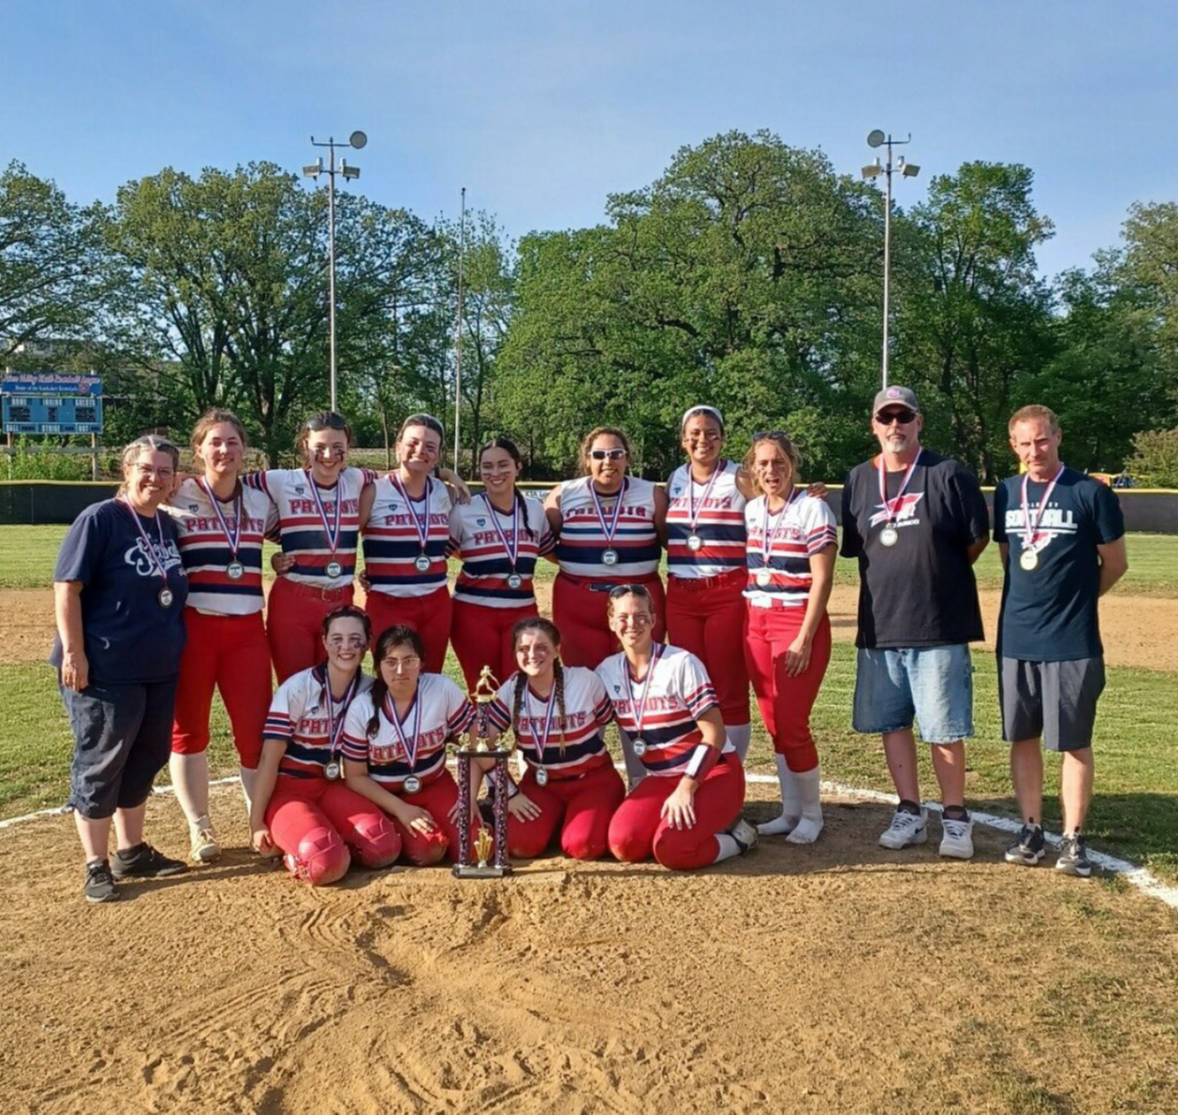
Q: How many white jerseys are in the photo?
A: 11